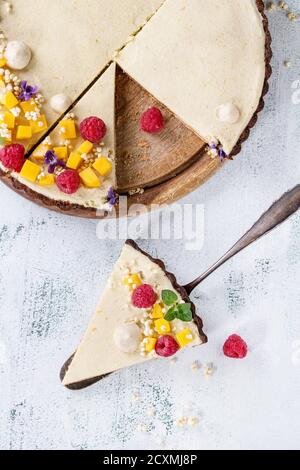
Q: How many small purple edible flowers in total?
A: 4